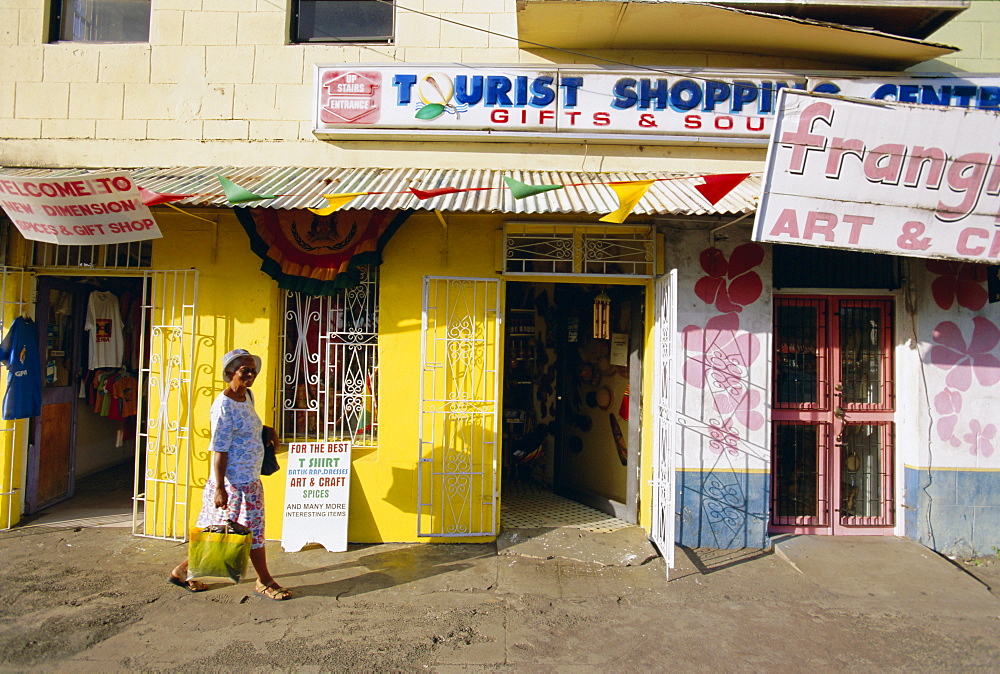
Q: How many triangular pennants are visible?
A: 7